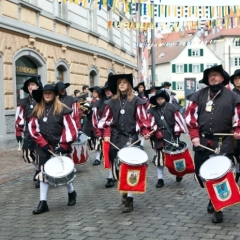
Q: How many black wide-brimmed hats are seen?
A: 11